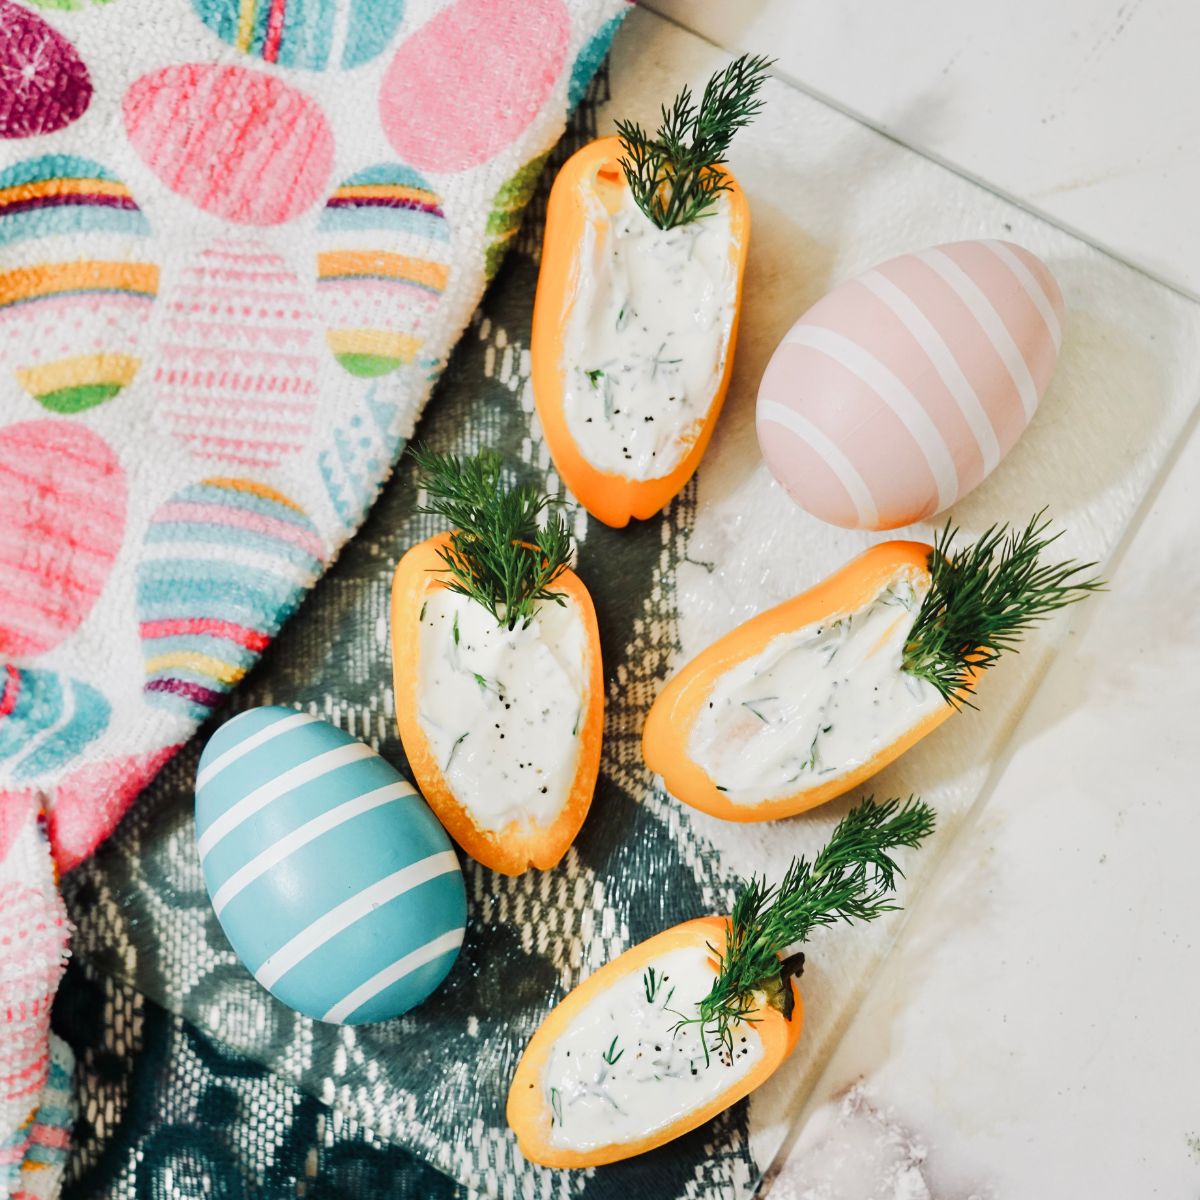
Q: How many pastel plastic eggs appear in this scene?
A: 2